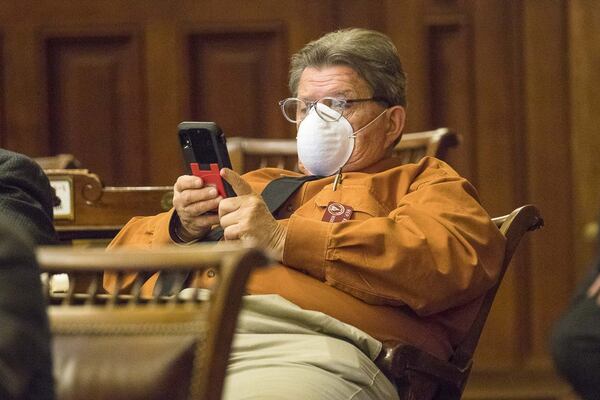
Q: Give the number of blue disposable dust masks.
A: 0